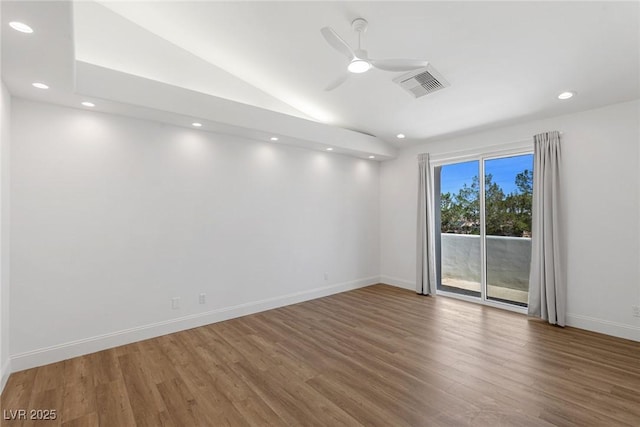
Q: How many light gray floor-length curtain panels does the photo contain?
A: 2